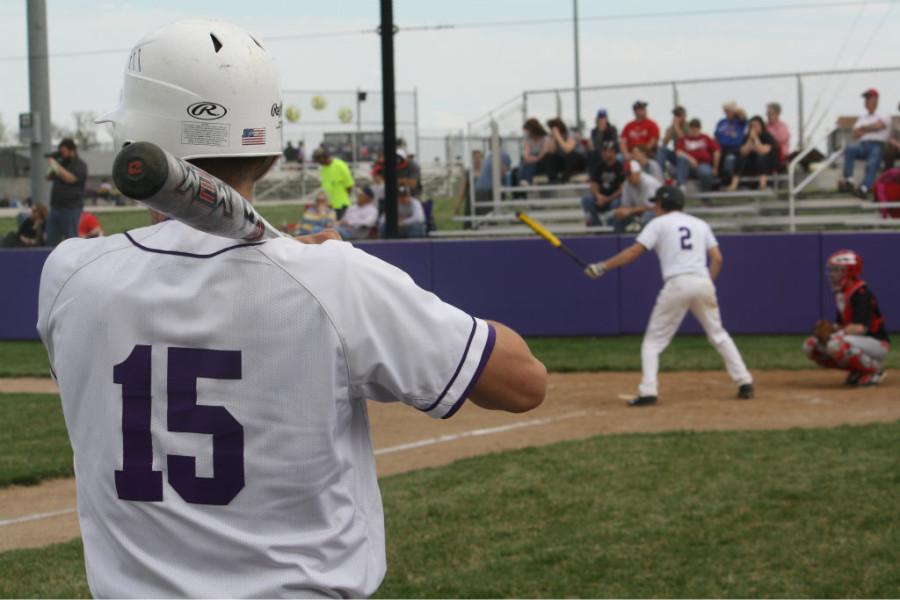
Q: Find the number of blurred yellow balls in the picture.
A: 3